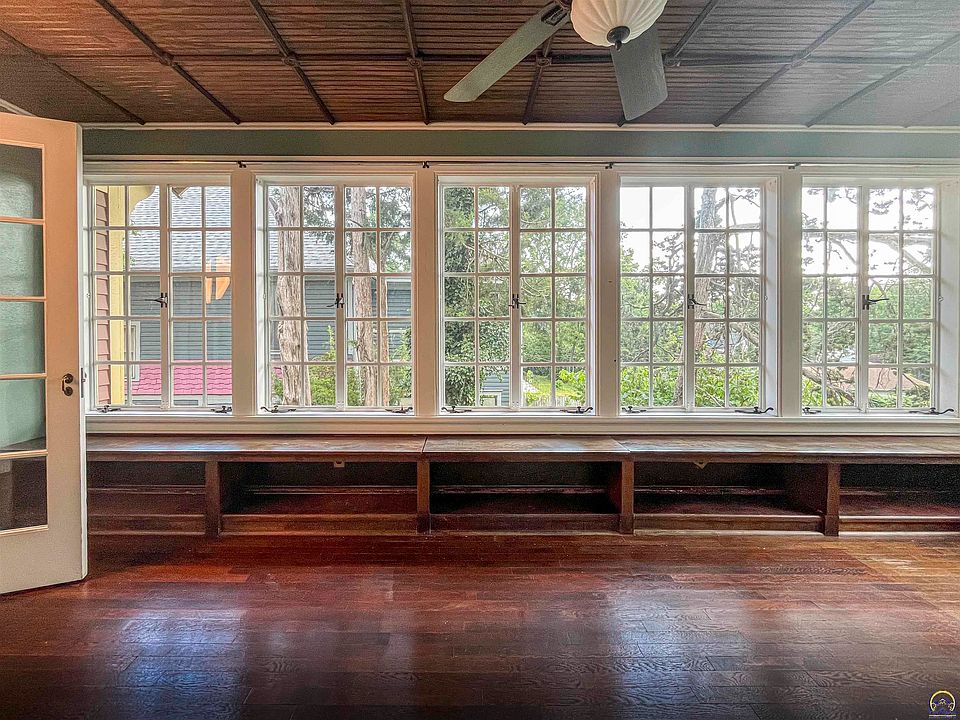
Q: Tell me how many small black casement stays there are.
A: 10